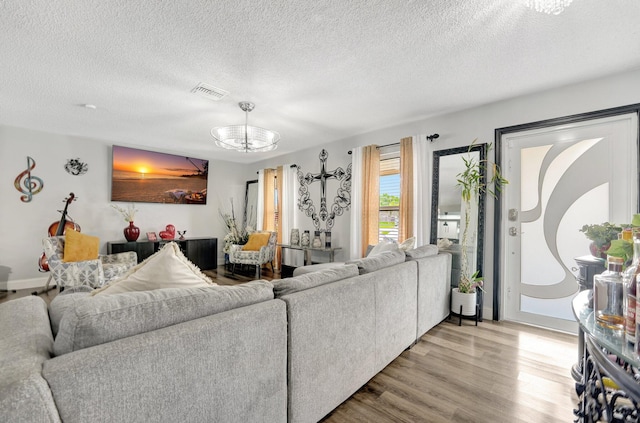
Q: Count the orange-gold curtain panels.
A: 4